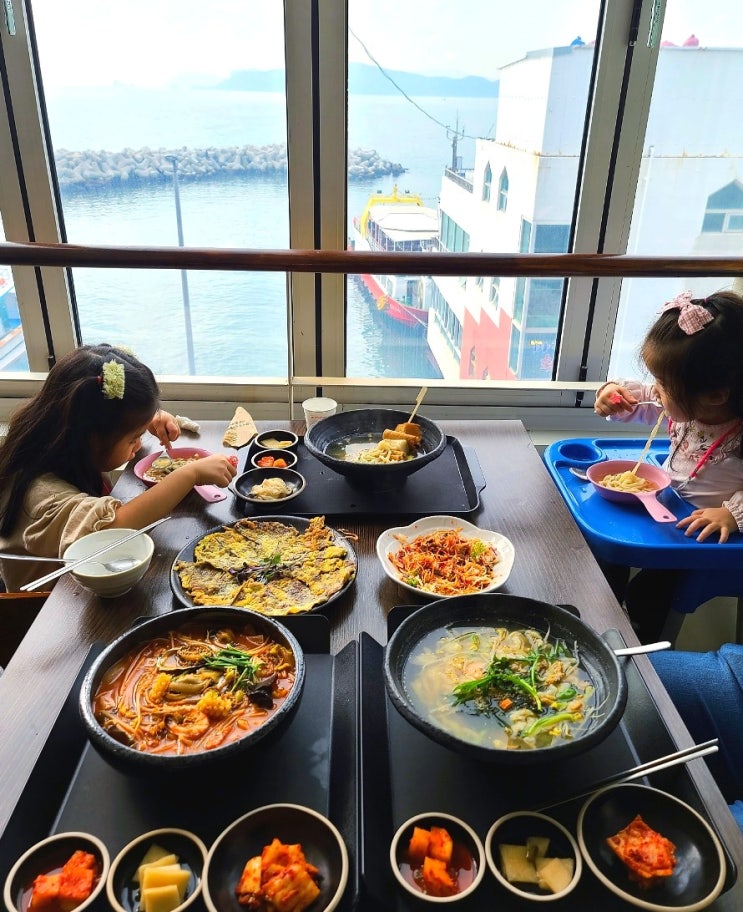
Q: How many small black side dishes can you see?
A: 9